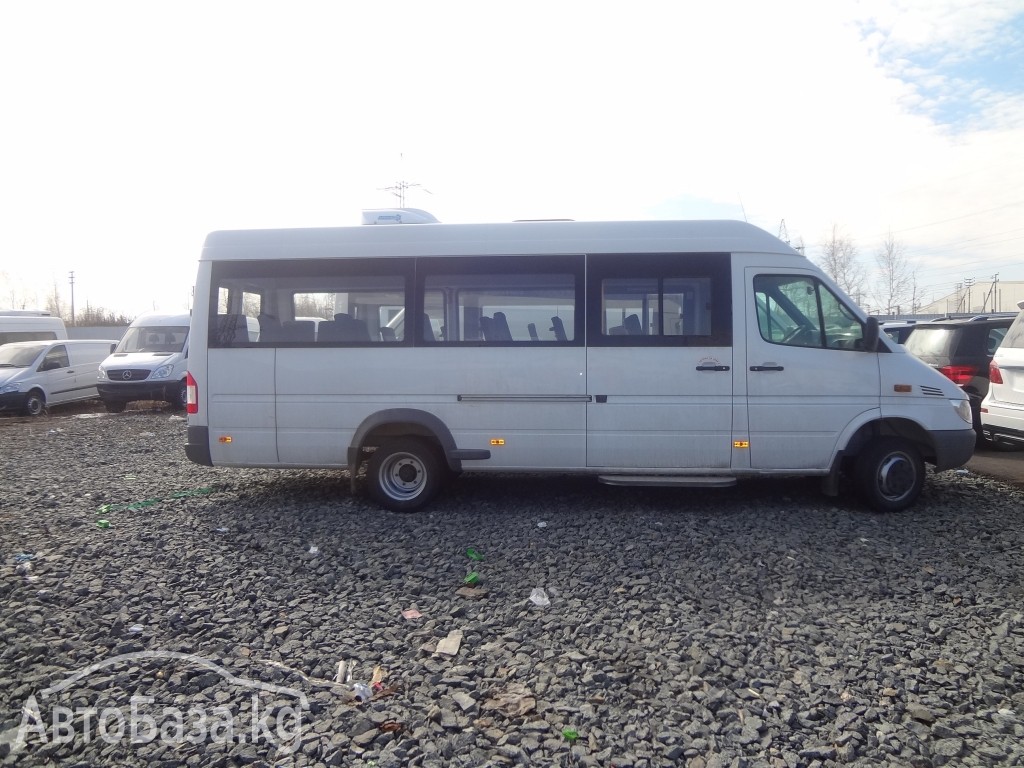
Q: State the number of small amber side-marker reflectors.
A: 3